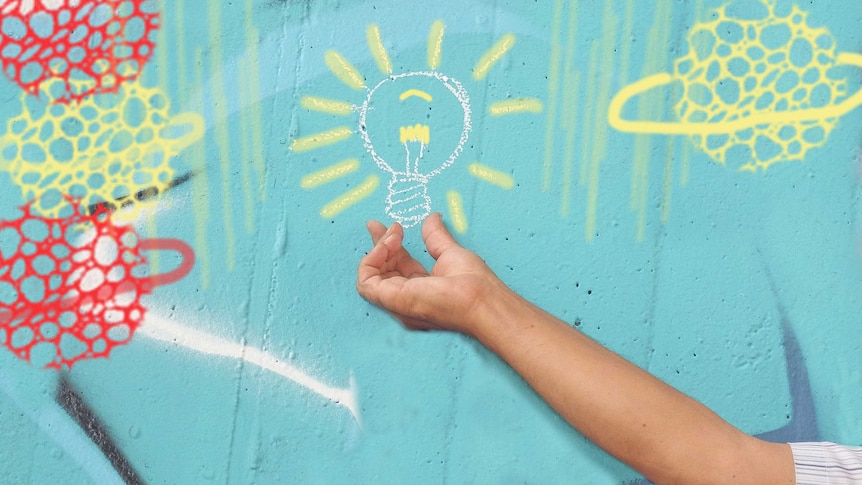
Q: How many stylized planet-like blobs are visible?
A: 4